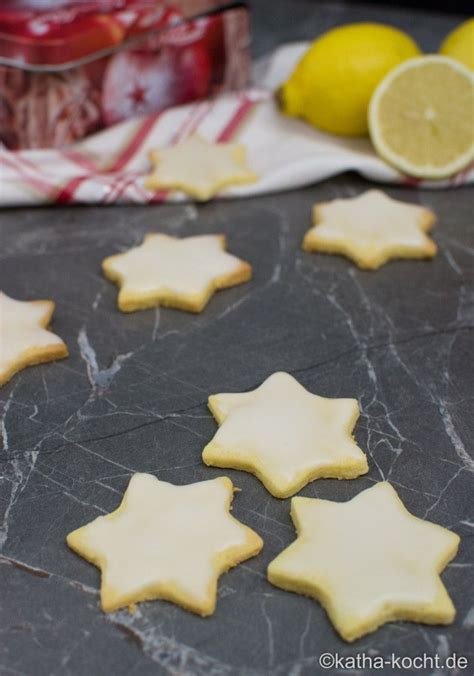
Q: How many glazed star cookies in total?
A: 7